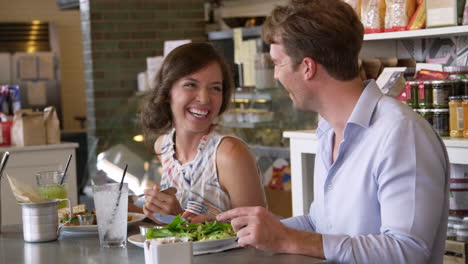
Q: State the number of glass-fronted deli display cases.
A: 1